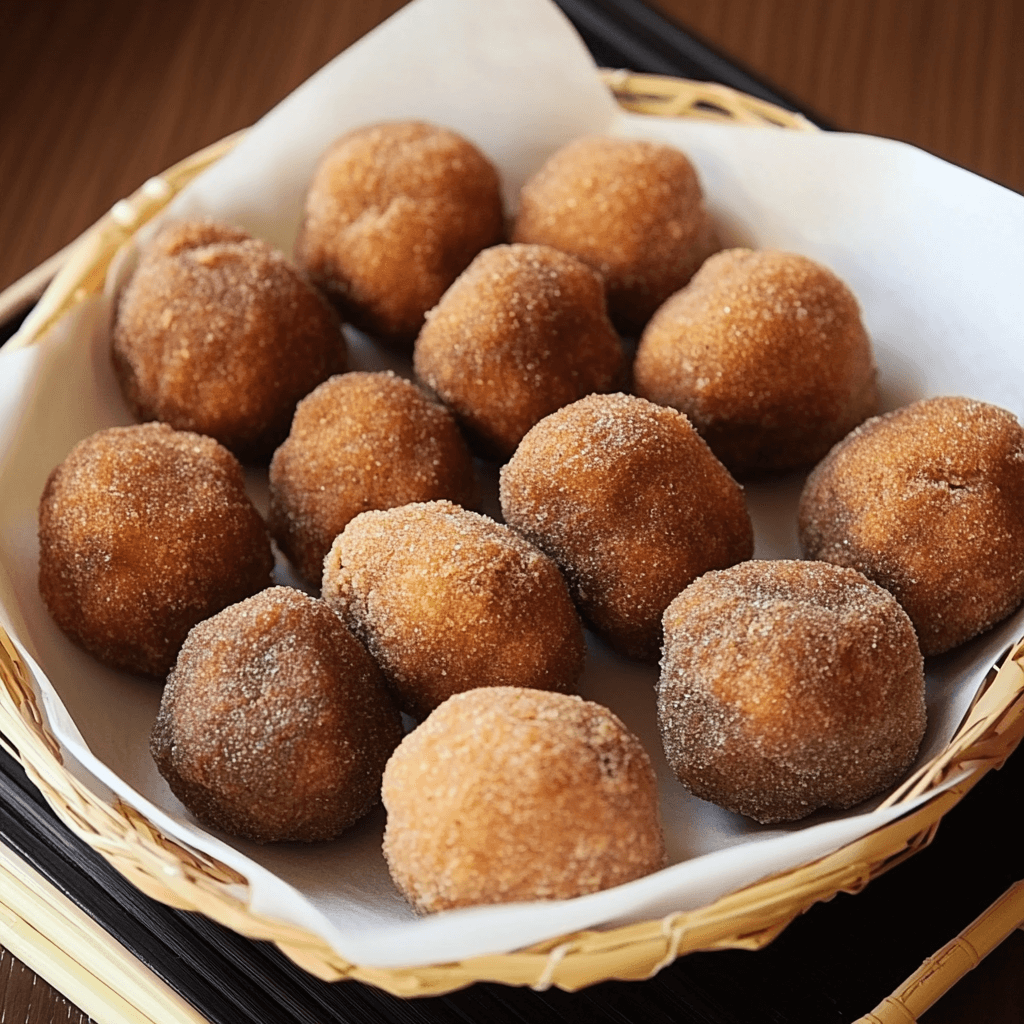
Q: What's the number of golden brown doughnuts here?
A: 13